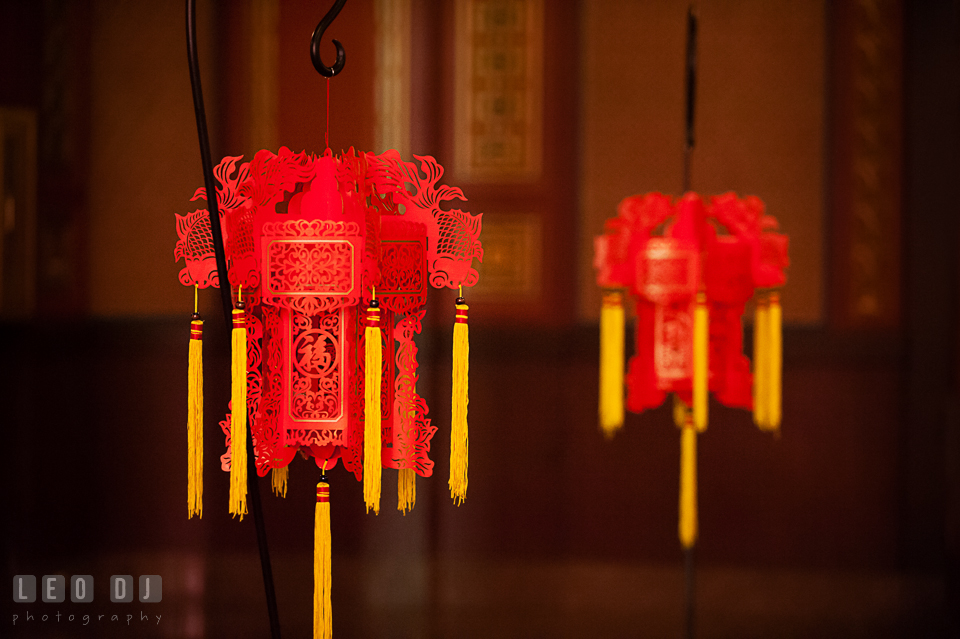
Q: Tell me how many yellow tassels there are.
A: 14